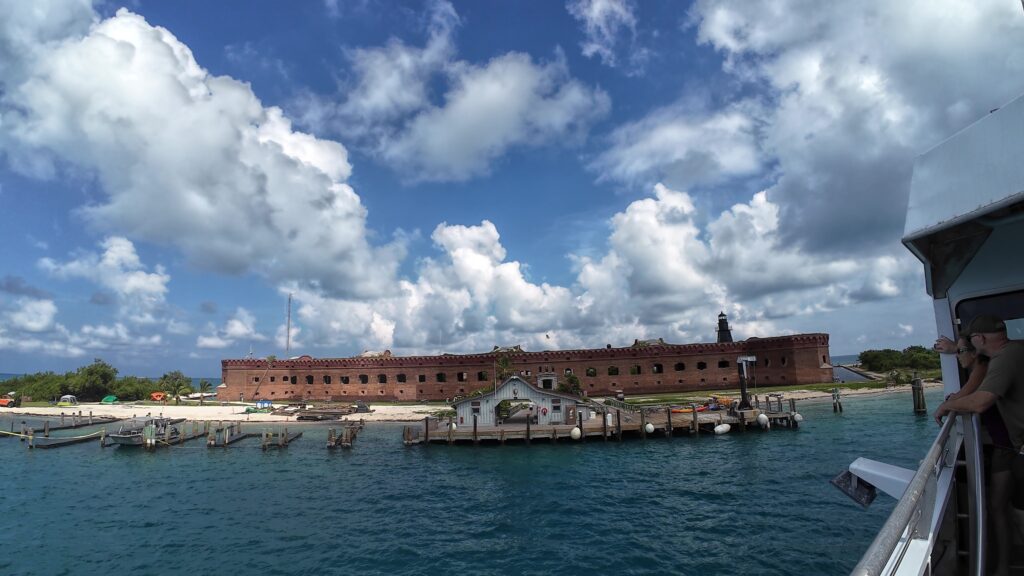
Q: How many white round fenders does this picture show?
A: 6